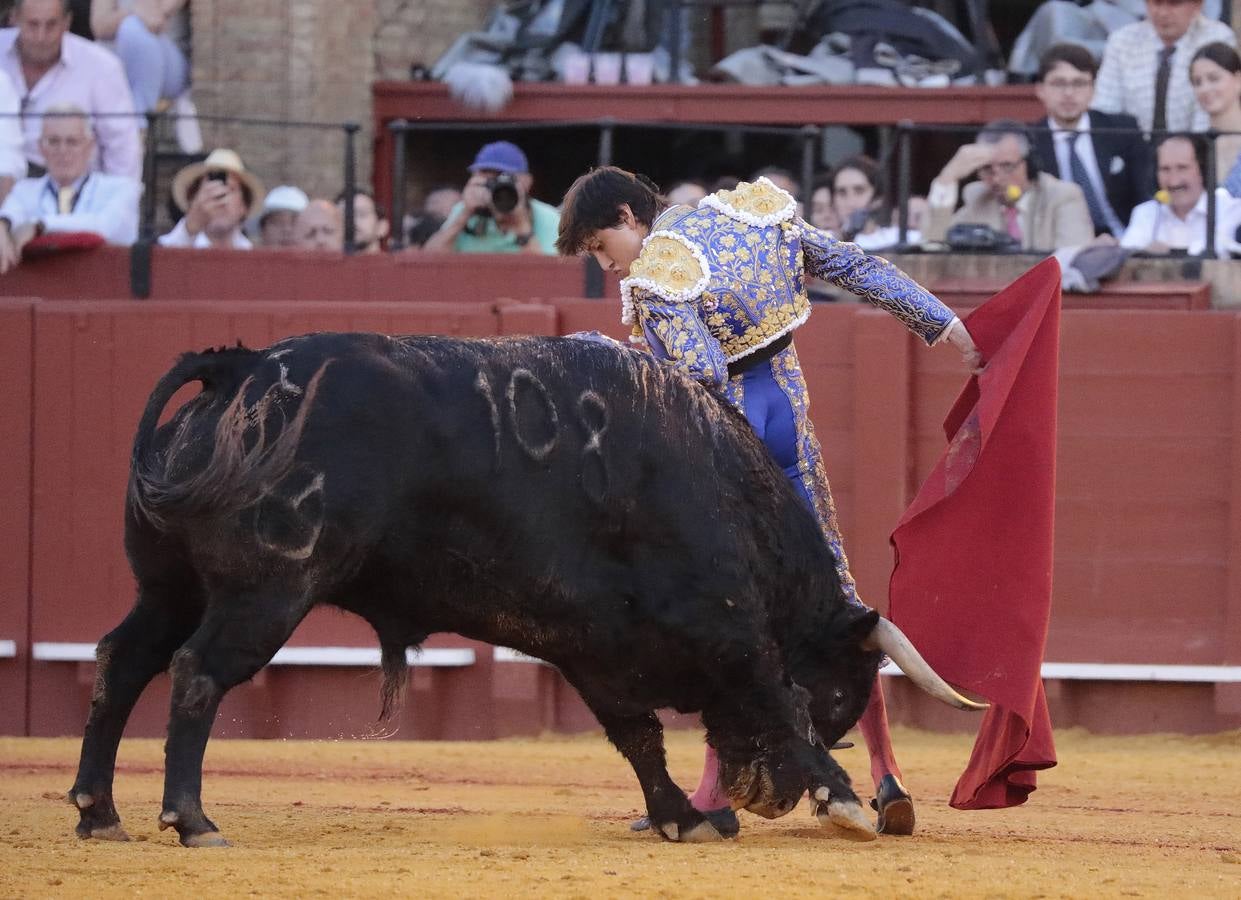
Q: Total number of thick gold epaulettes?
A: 2